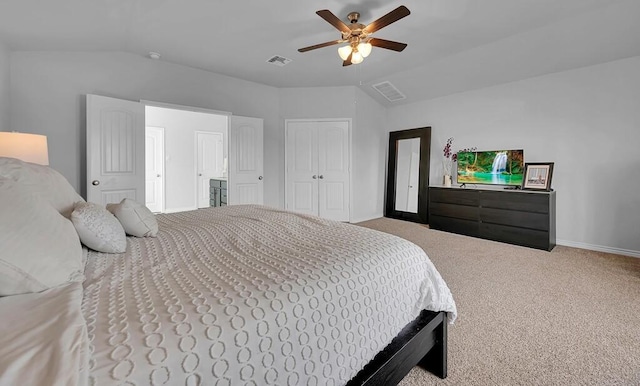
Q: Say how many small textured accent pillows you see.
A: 2